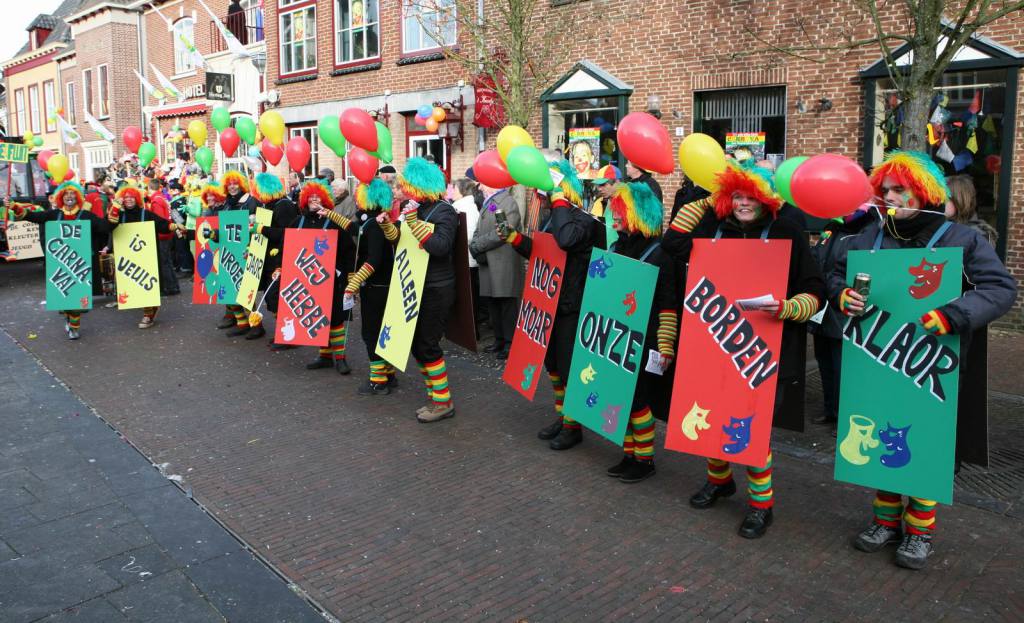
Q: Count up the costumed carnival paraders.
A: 12